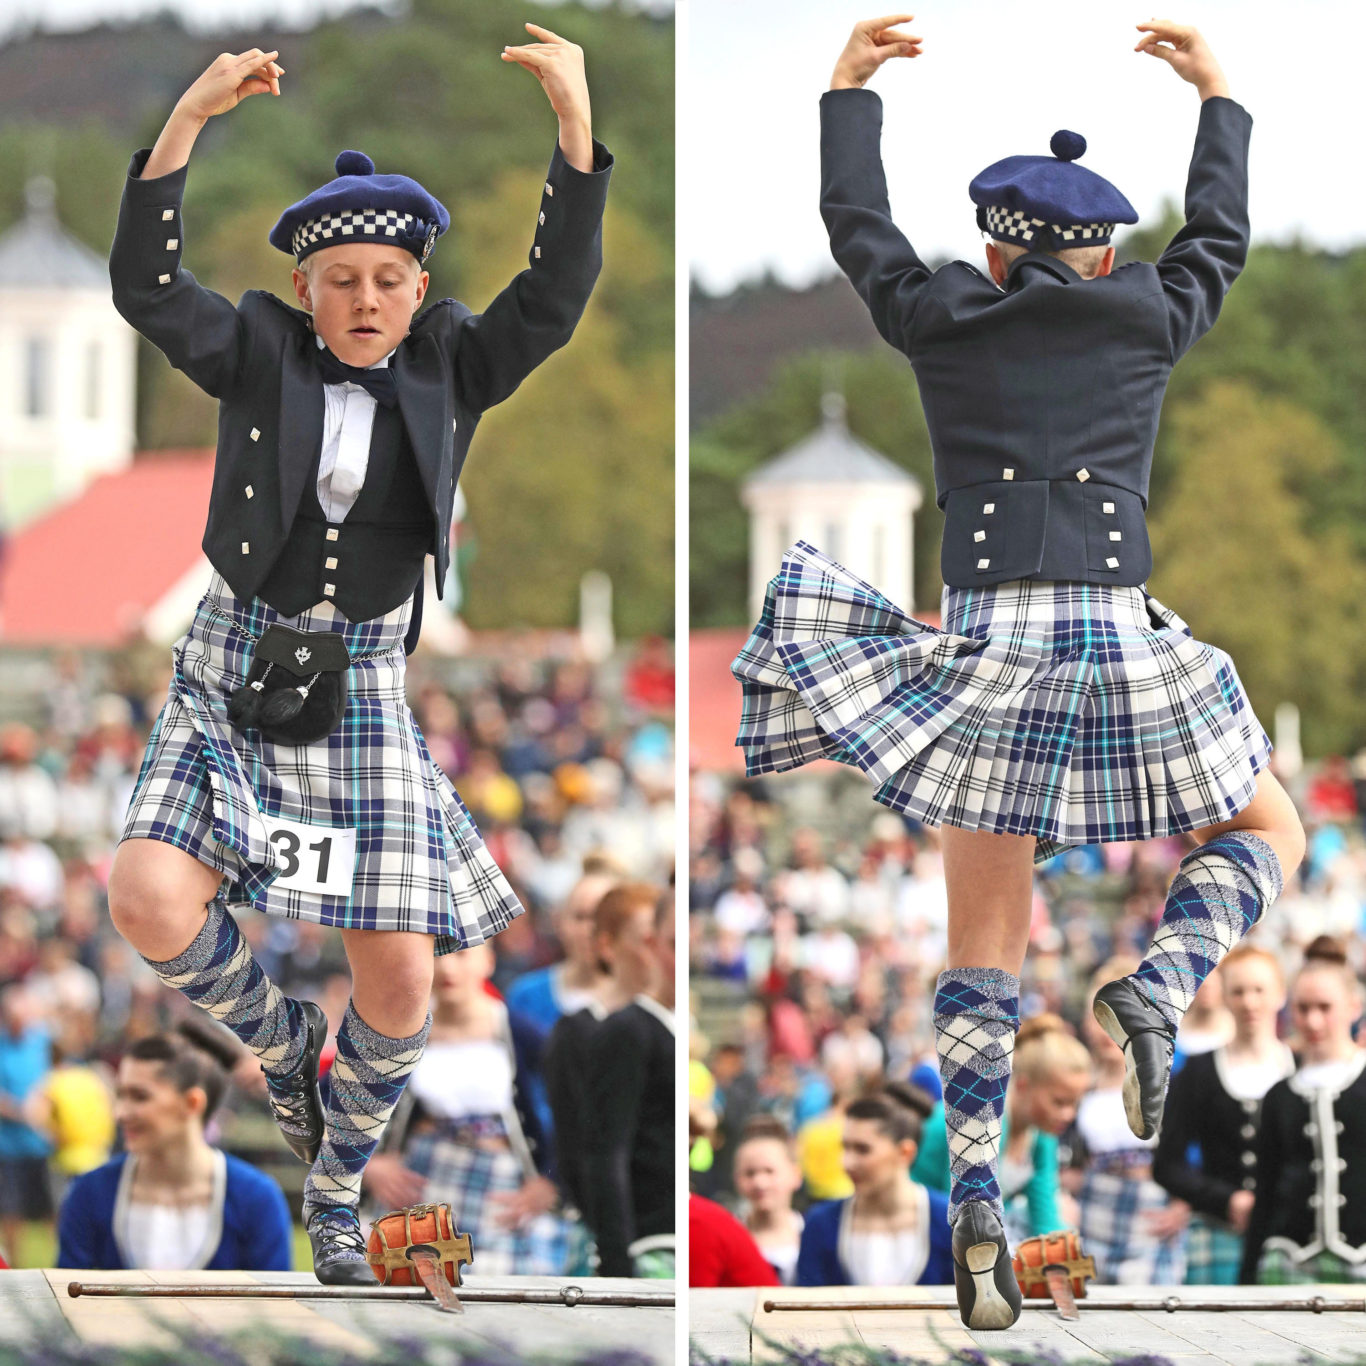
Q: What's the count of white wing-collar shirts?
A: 1